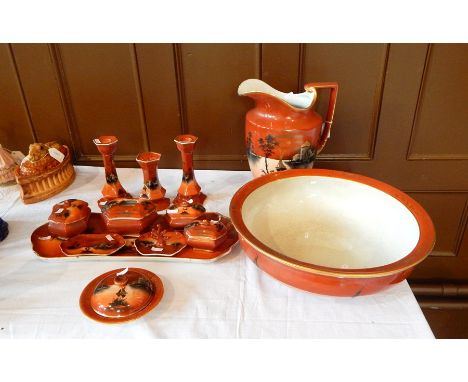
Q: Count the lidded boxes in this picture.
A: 4